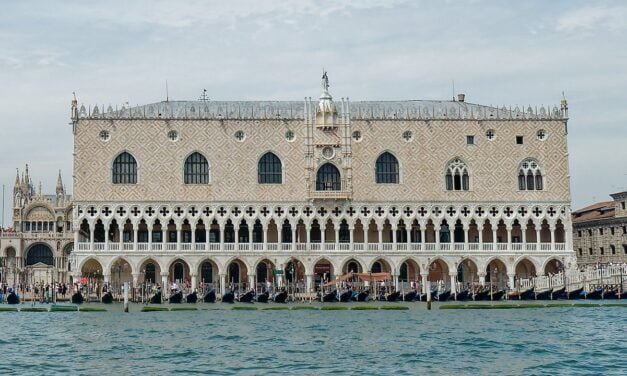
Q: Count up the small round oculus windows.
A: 8